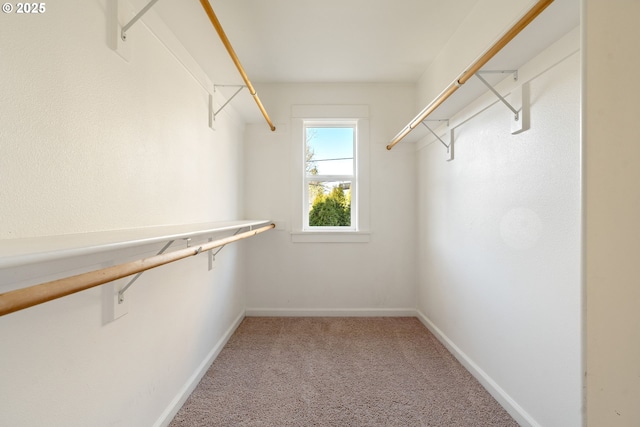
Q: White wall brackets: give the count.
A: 6